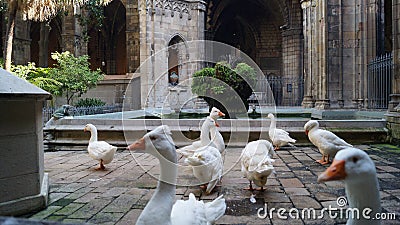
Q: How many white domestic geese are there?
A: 9